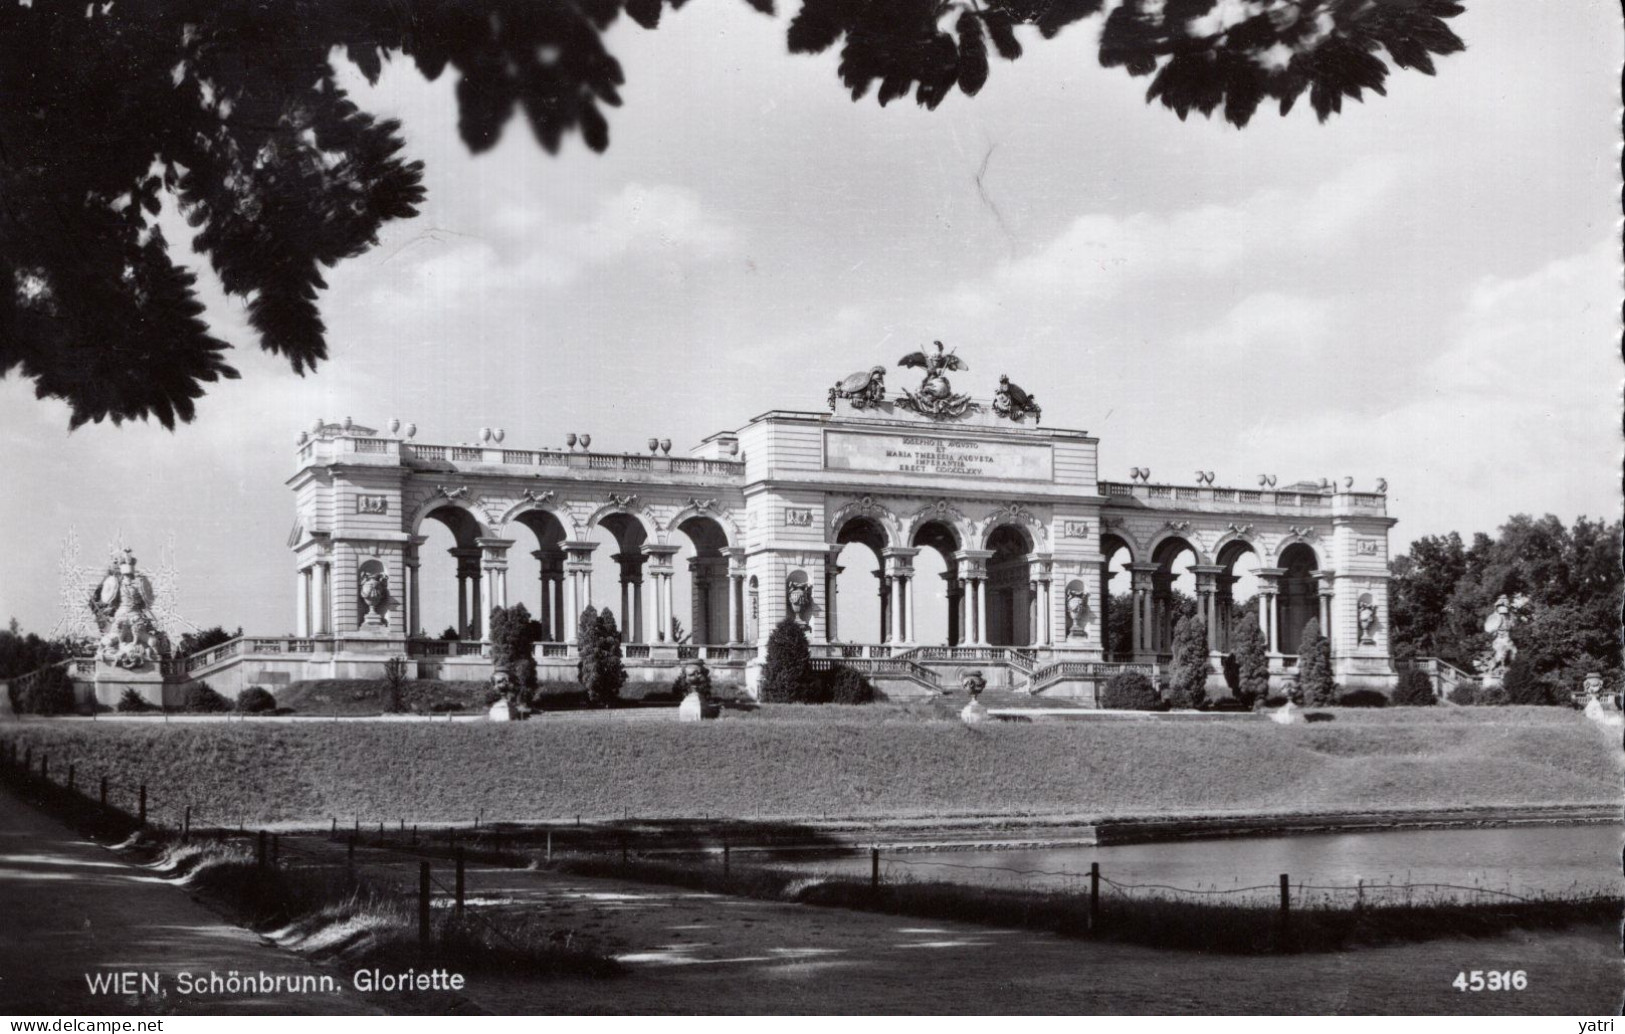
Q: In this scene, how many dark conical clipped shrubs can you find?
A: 6